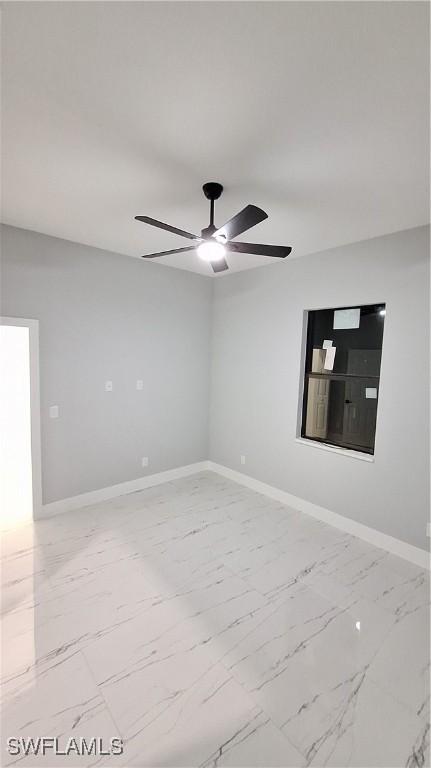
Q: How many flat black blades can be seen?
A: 5